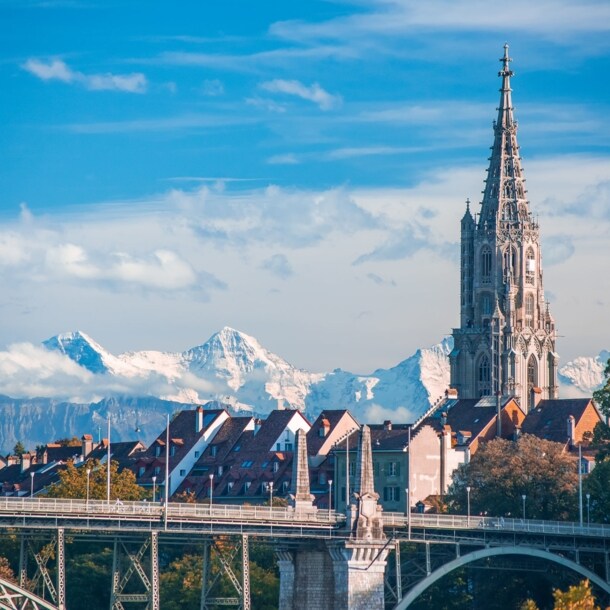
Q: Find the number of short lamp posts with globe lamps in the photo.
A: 10